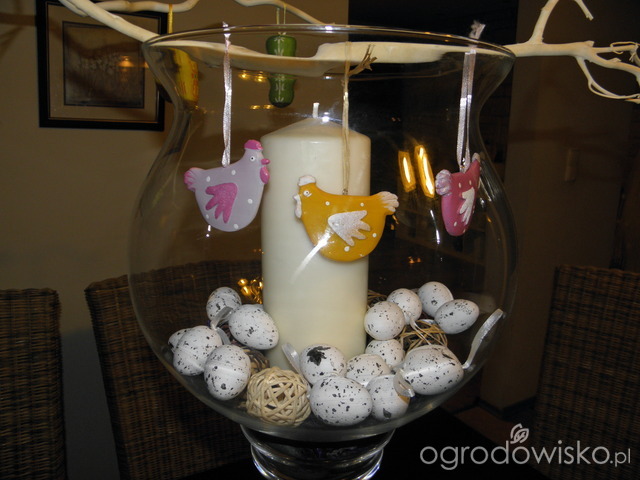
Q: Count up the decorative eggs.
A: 15